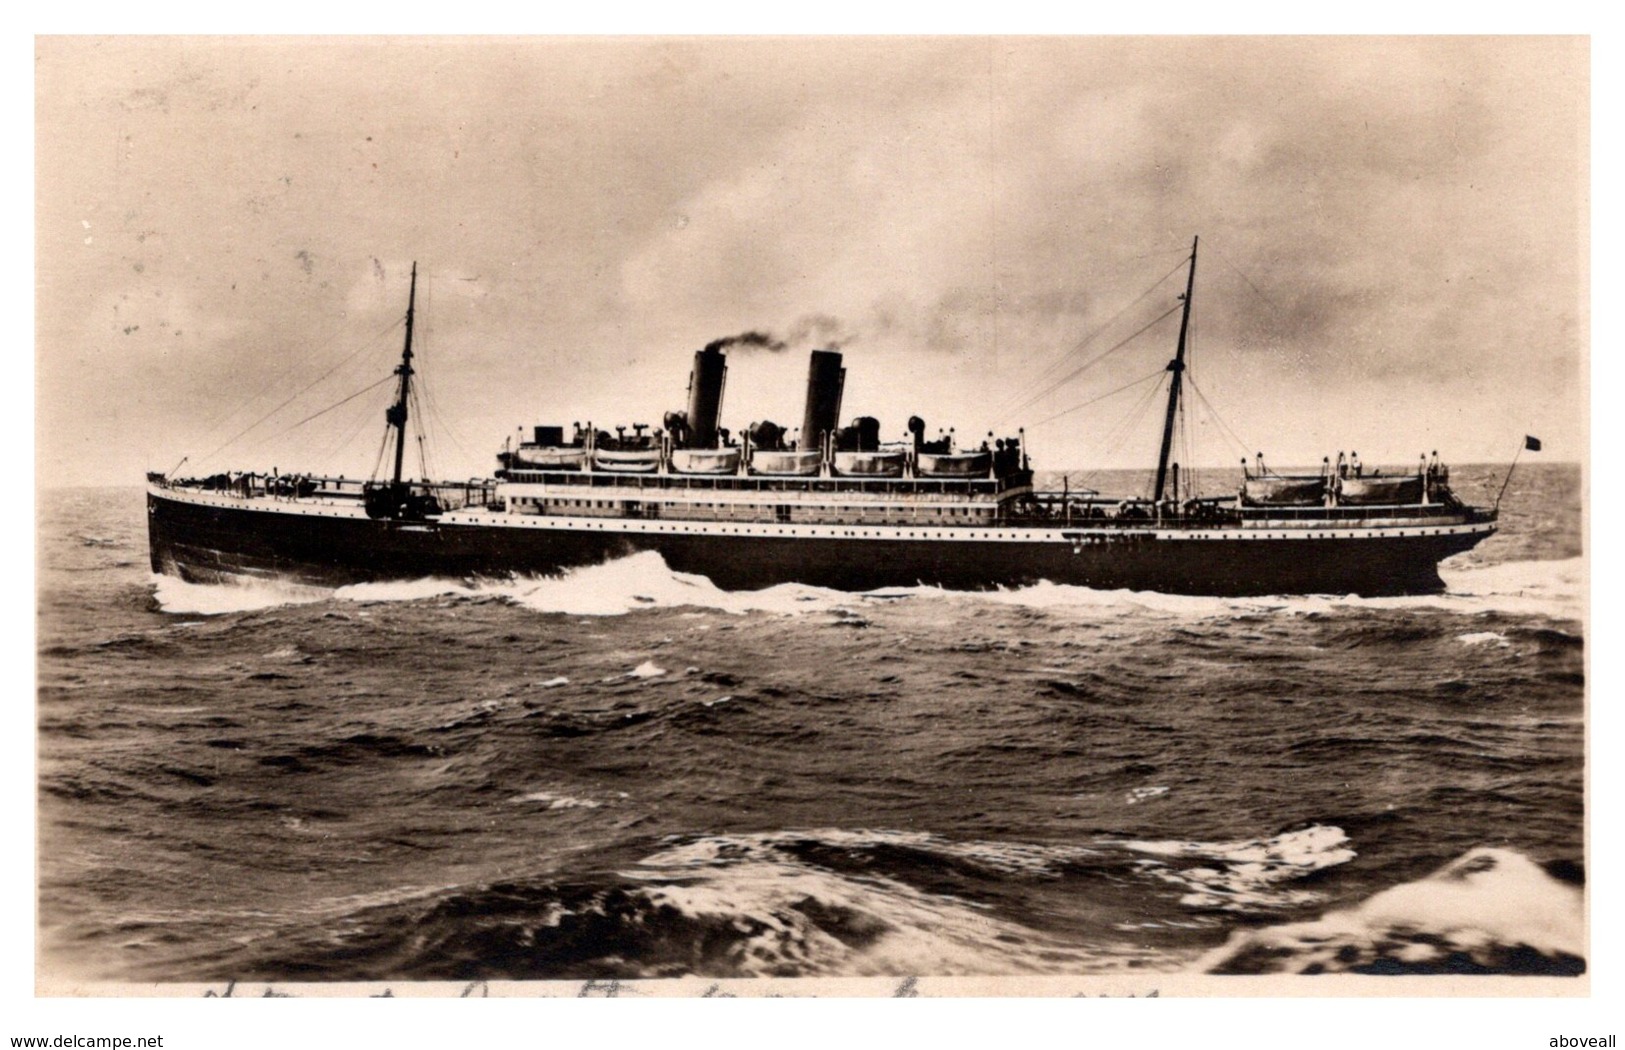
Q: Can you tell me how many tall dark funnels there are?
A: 2